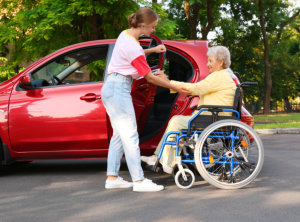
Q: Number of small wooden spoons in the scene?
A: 0